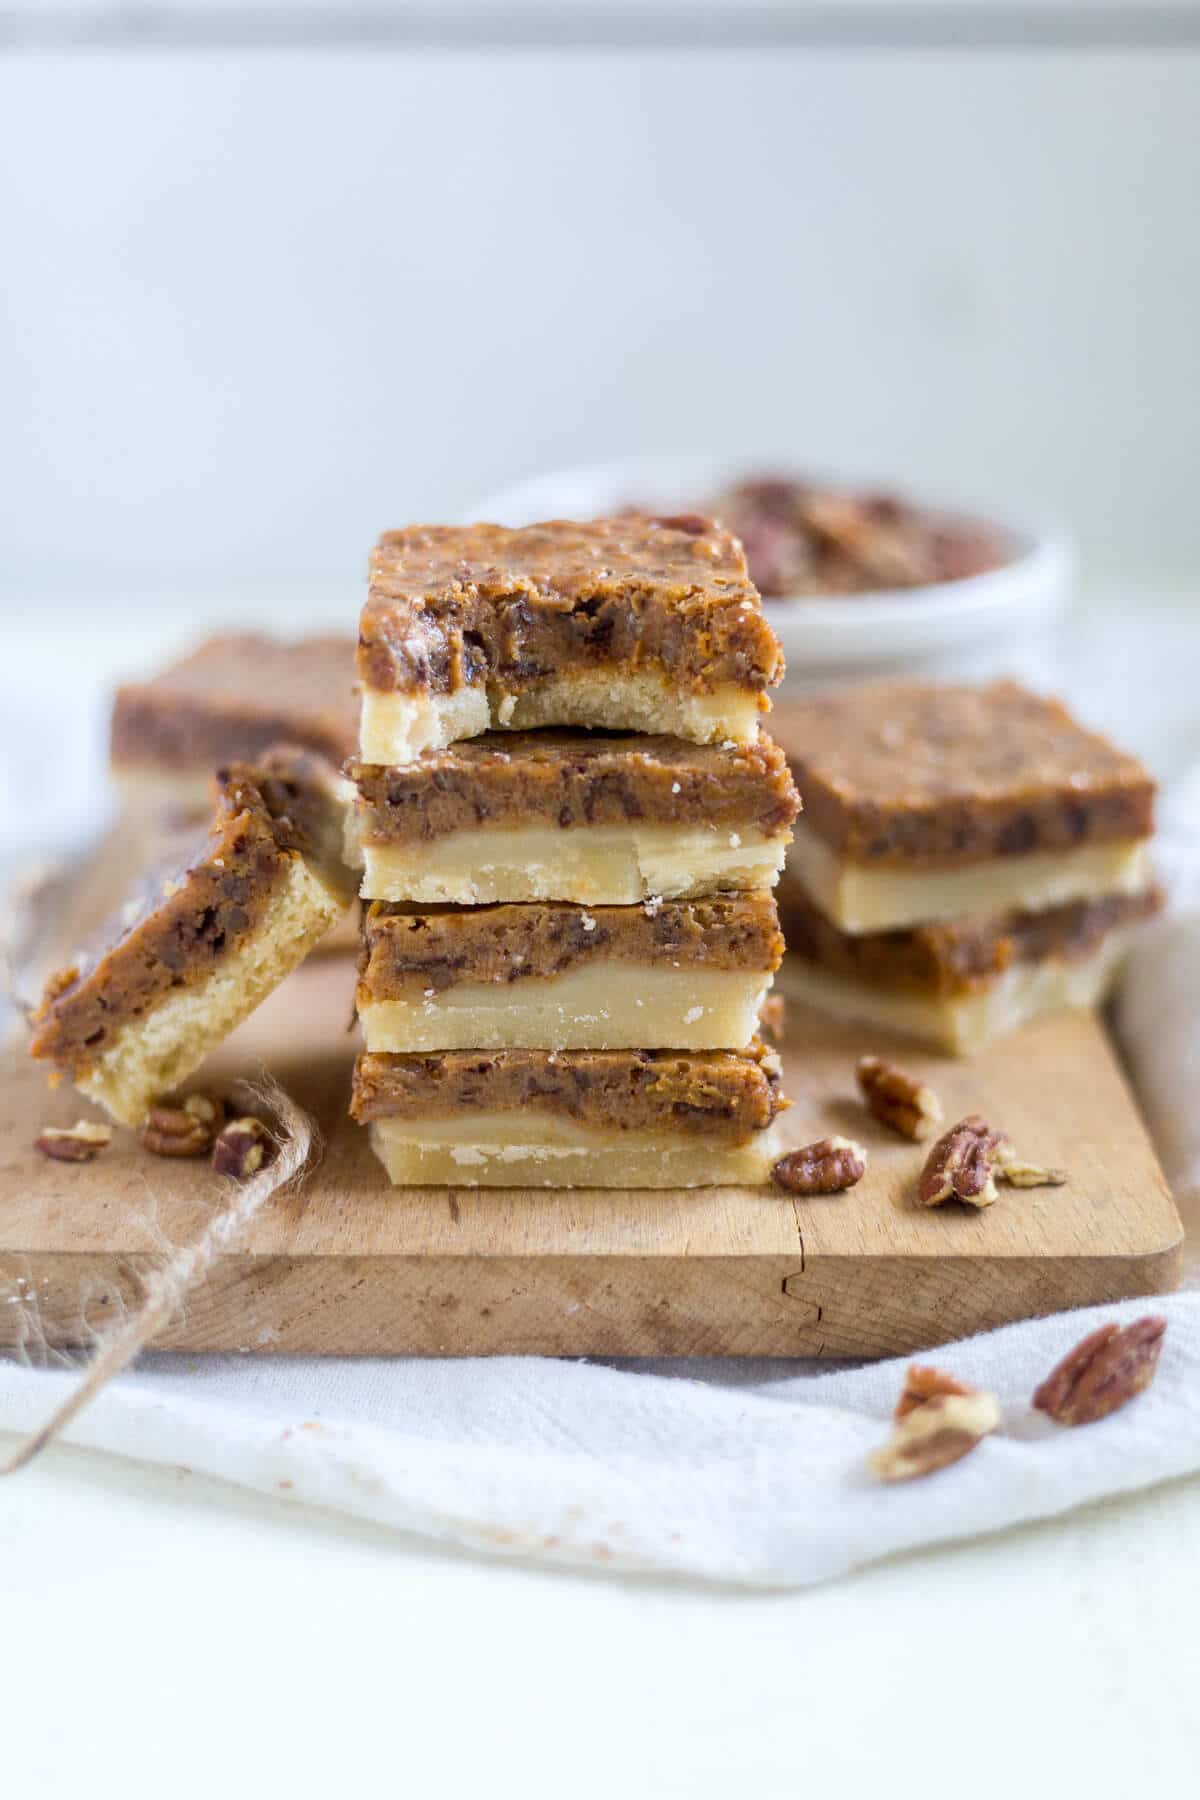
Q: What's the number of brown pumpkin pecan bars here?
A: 8